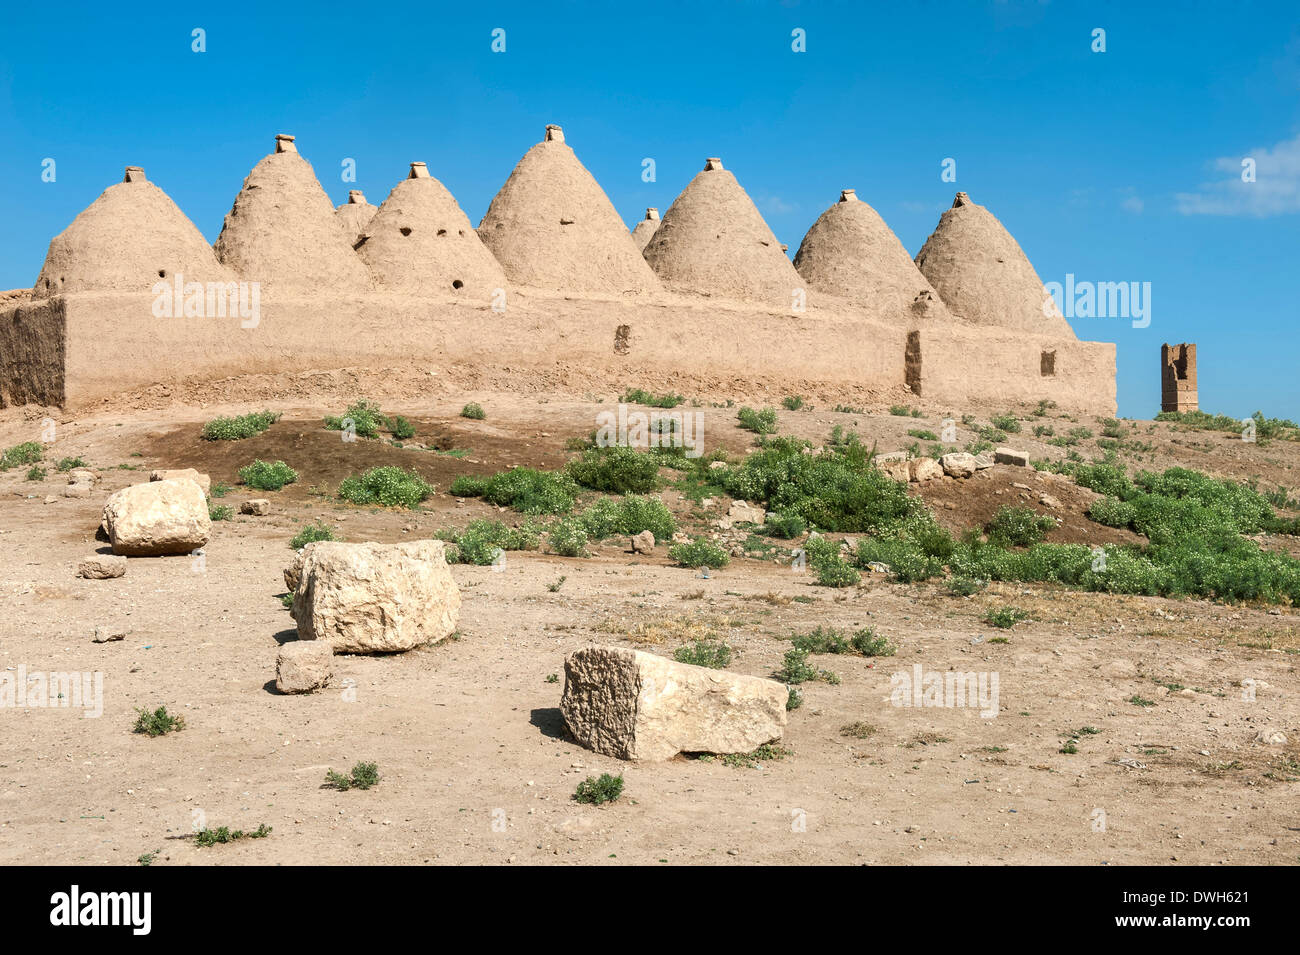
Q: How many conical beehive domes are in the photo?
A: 9